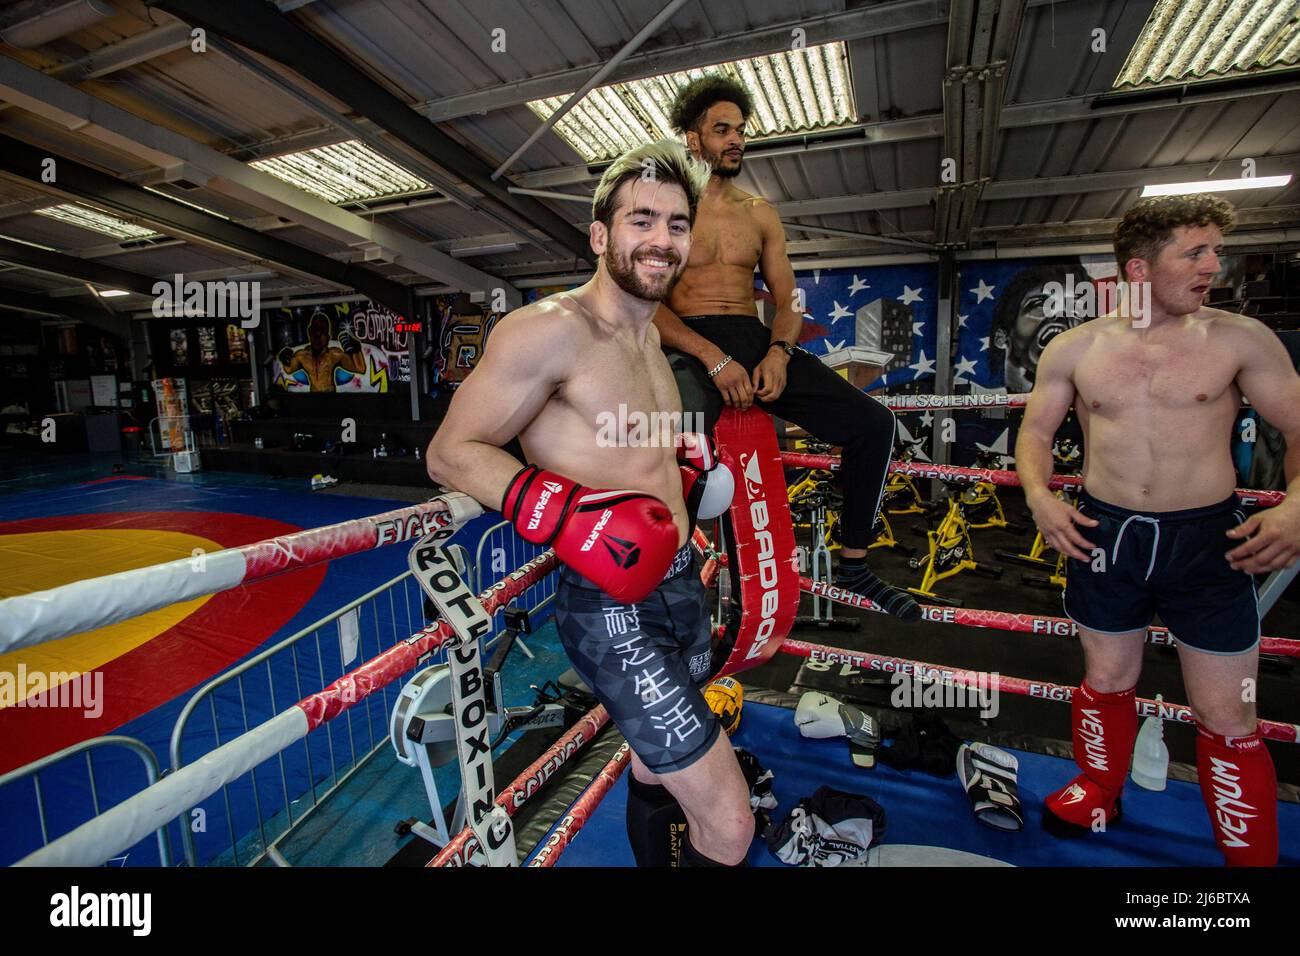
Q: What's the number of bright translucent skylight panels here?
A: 4